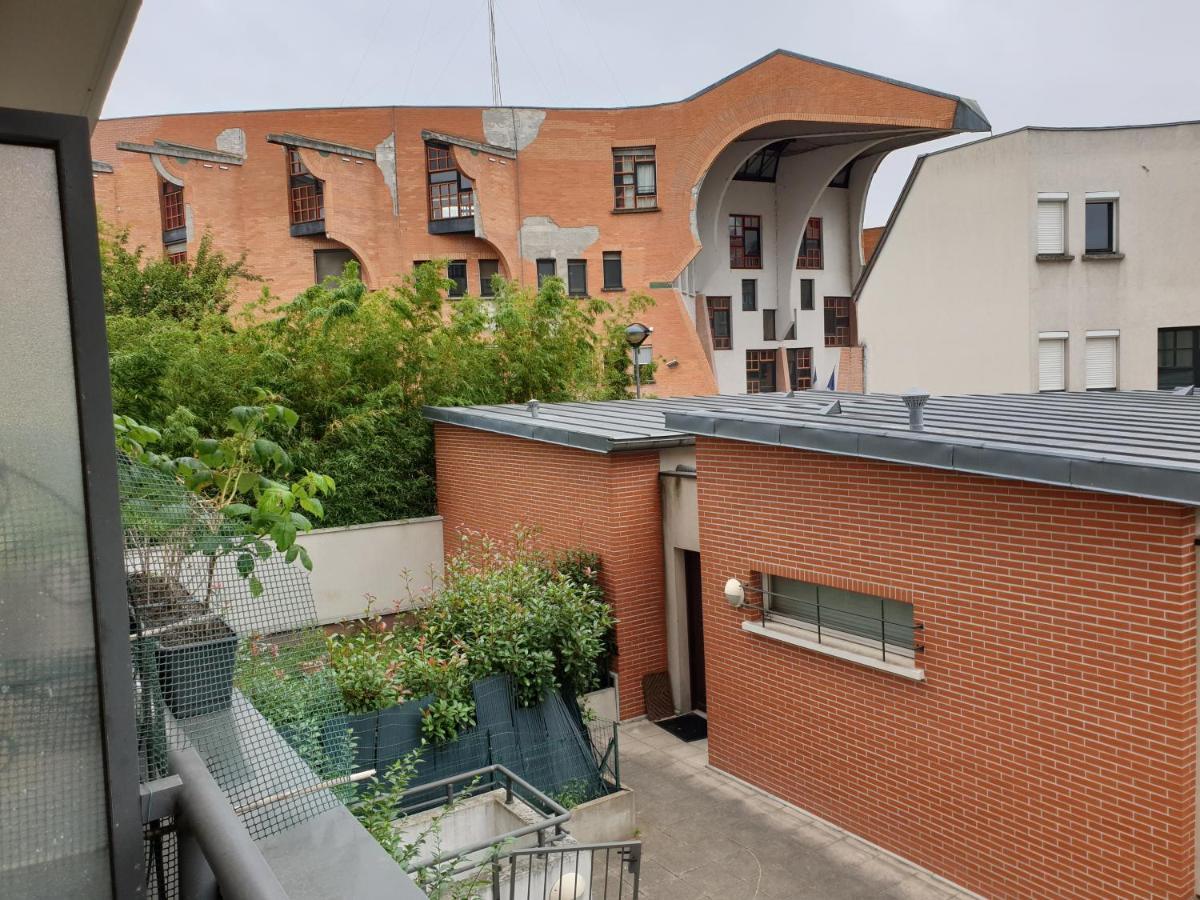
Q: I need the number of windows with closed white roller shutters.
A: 3